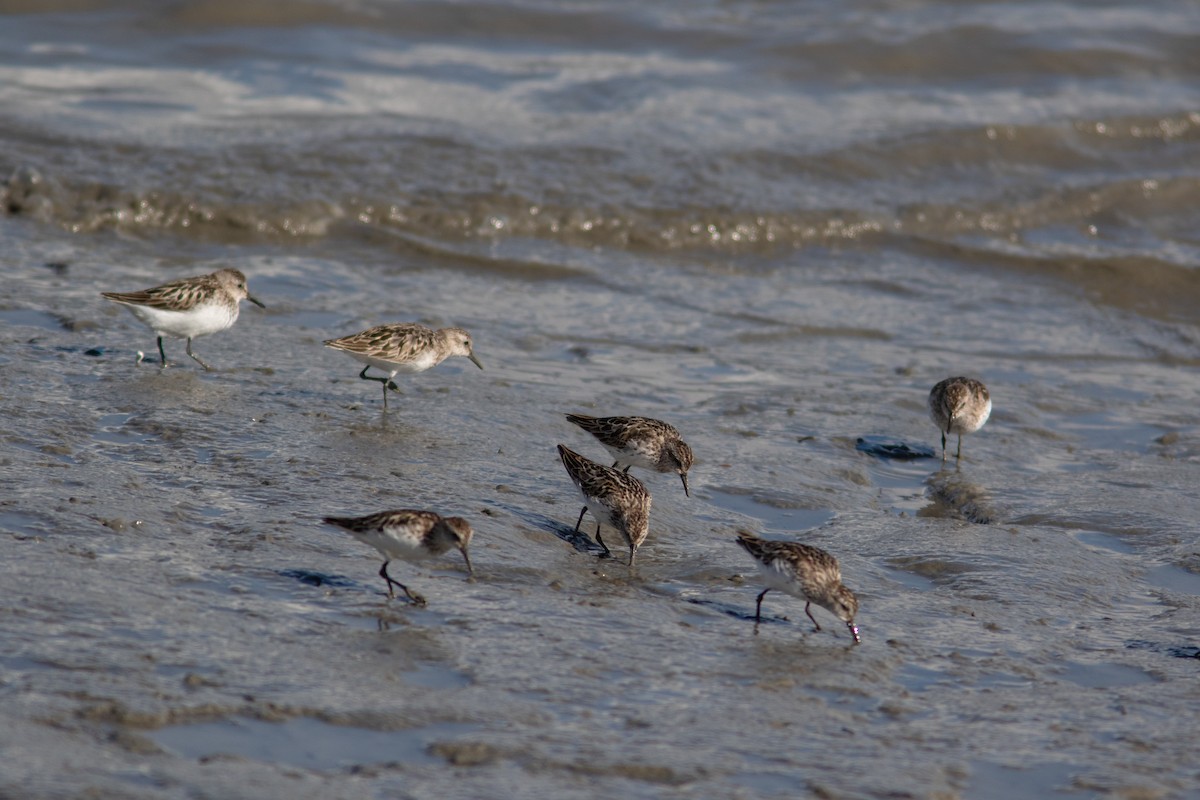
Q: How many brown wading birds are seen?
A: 7